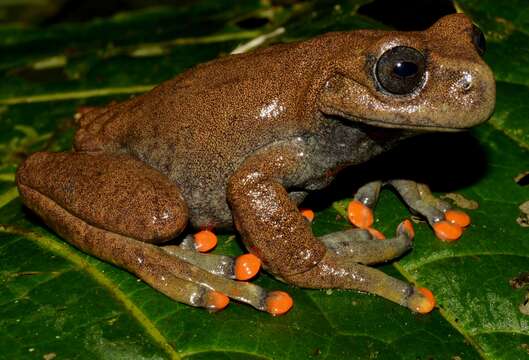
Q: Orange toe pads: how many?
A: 11